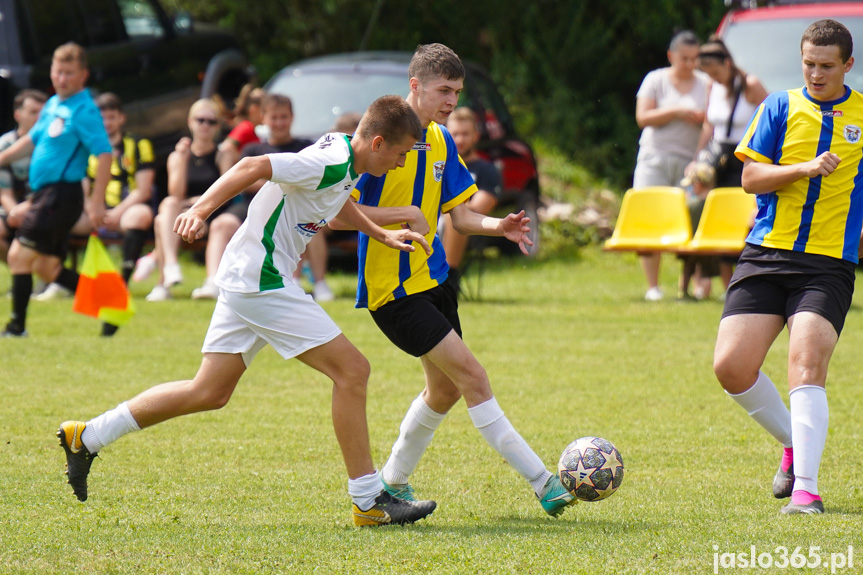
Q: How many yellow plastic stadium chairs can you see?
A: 2